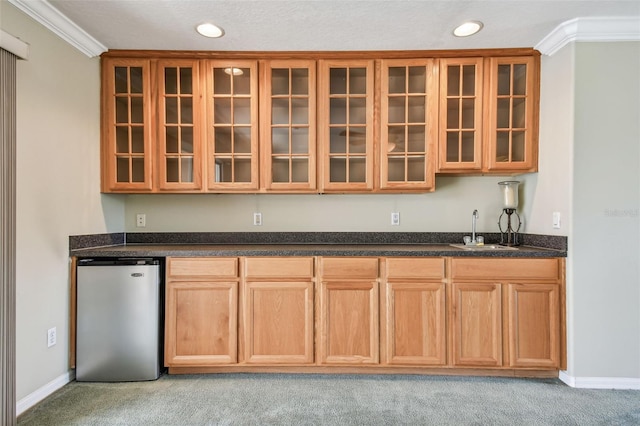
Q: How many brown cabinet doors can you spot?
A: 14